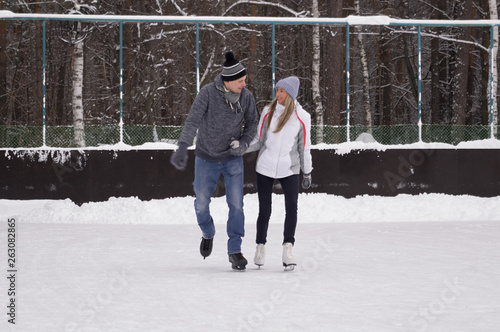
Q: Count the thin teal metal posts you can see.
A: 7